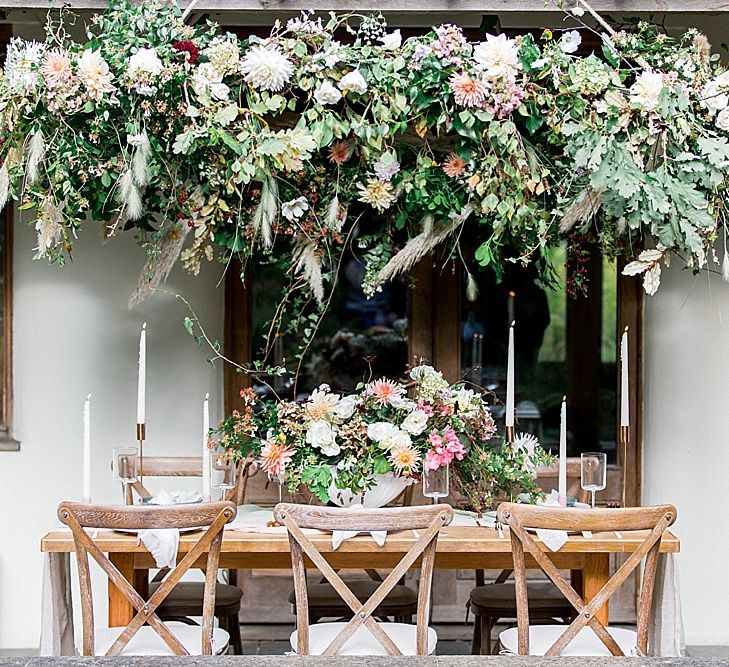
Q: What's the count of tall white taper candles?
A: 6